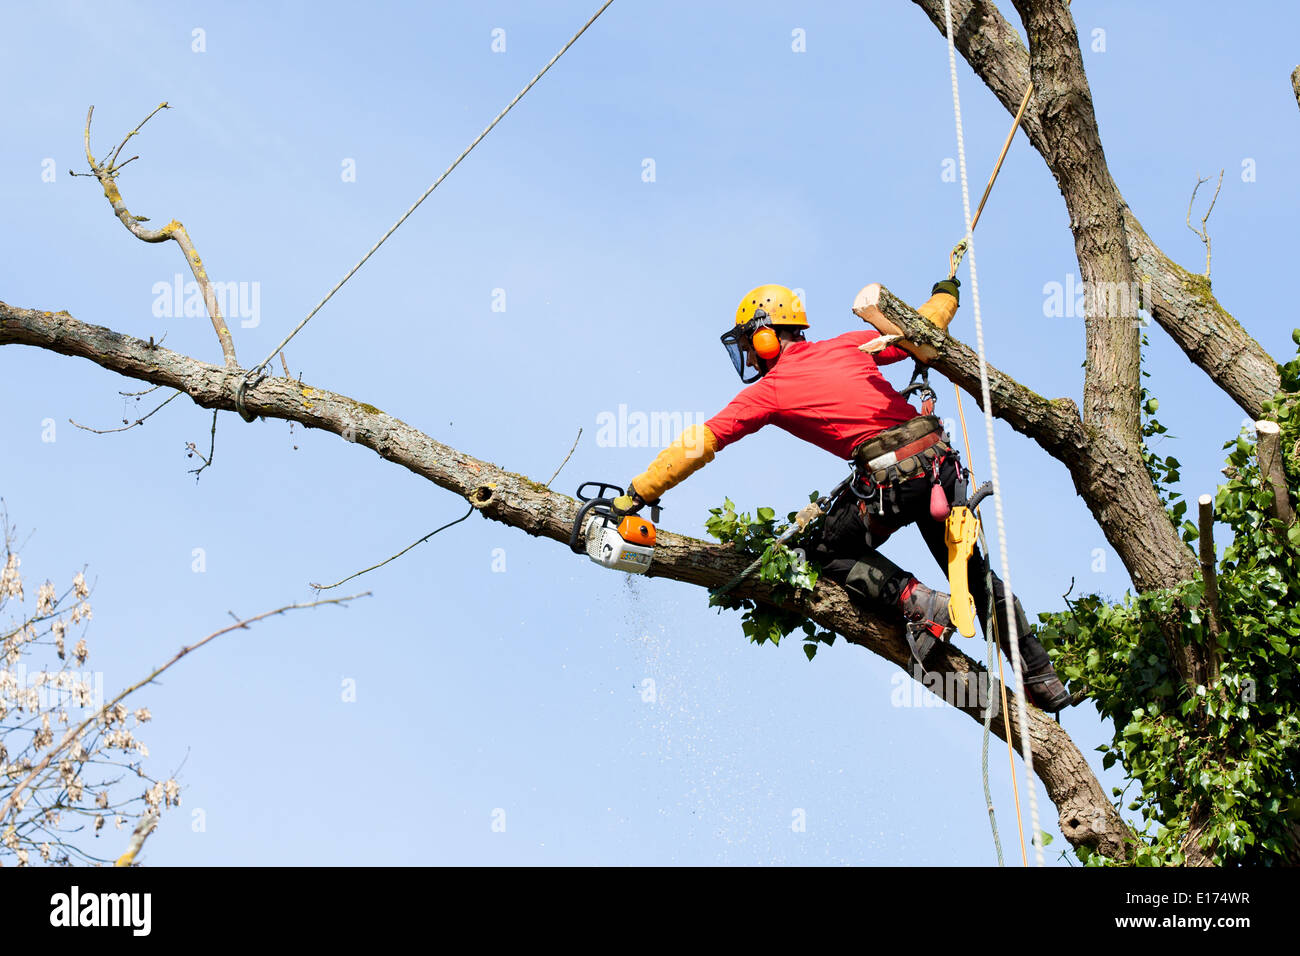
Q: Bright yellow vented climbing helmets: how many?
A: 1